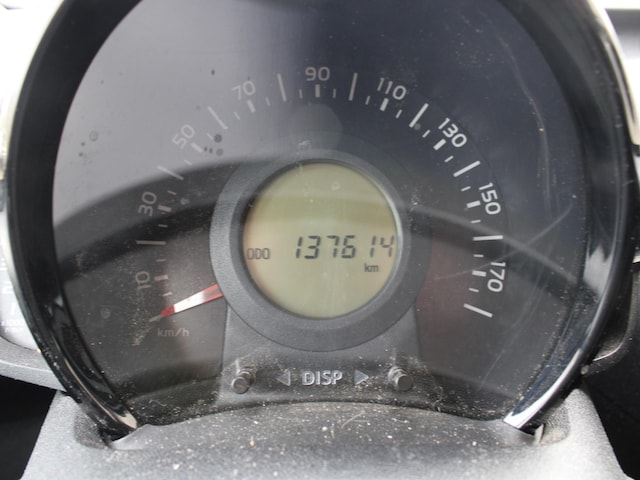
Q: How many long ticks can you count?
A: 10